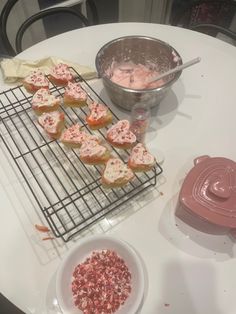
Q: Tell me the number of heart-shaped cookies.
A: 11